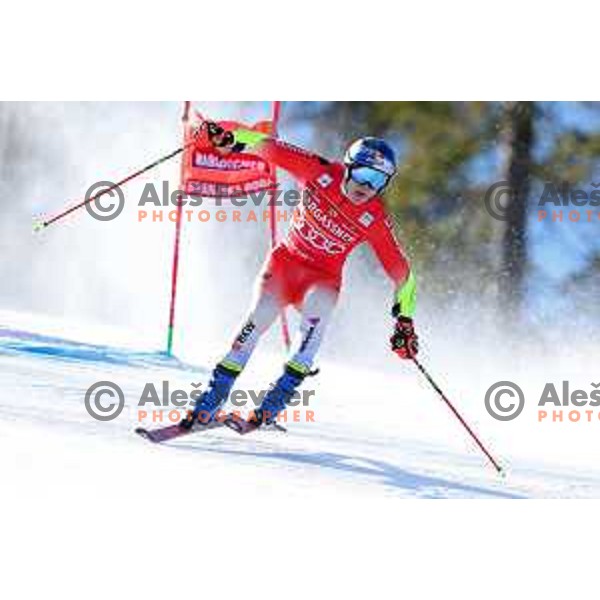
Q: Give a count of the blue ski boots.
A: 2